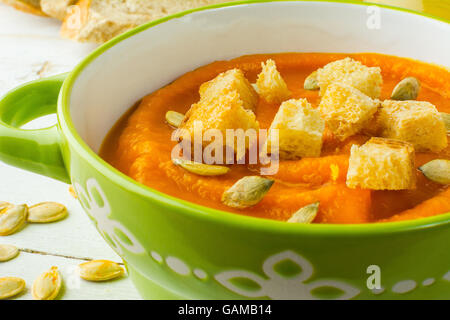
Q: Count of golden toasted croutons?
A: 8